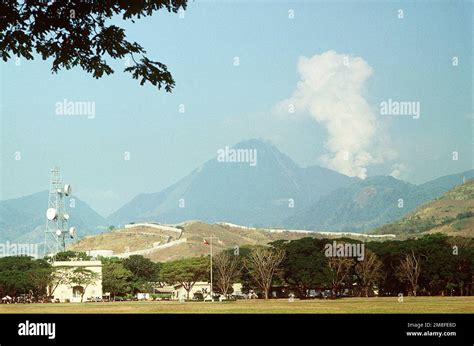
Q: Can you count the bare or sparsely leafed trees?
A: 5